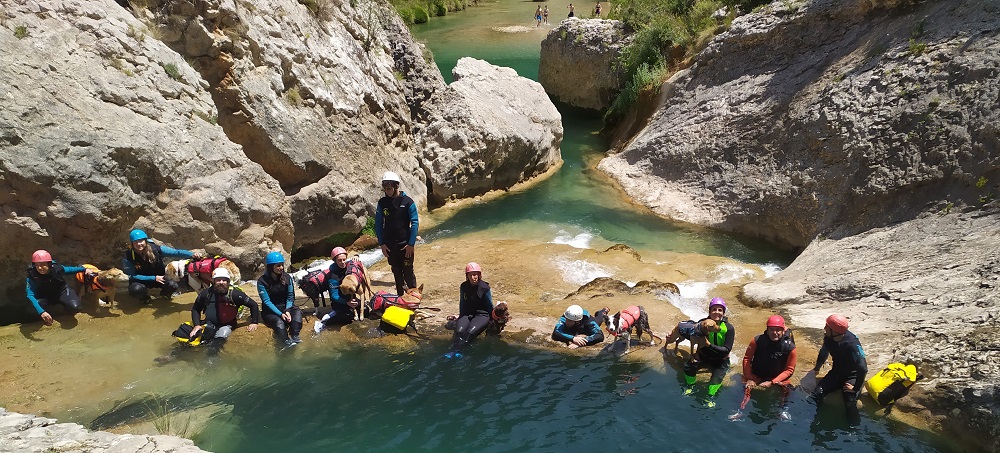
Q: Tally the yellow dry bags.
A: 3